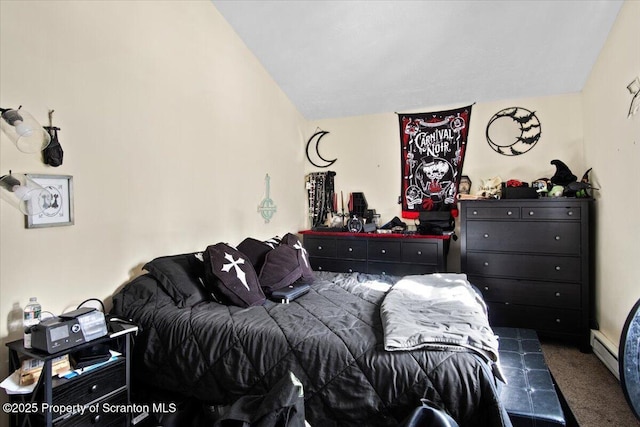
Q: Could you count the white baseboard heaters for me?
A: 1